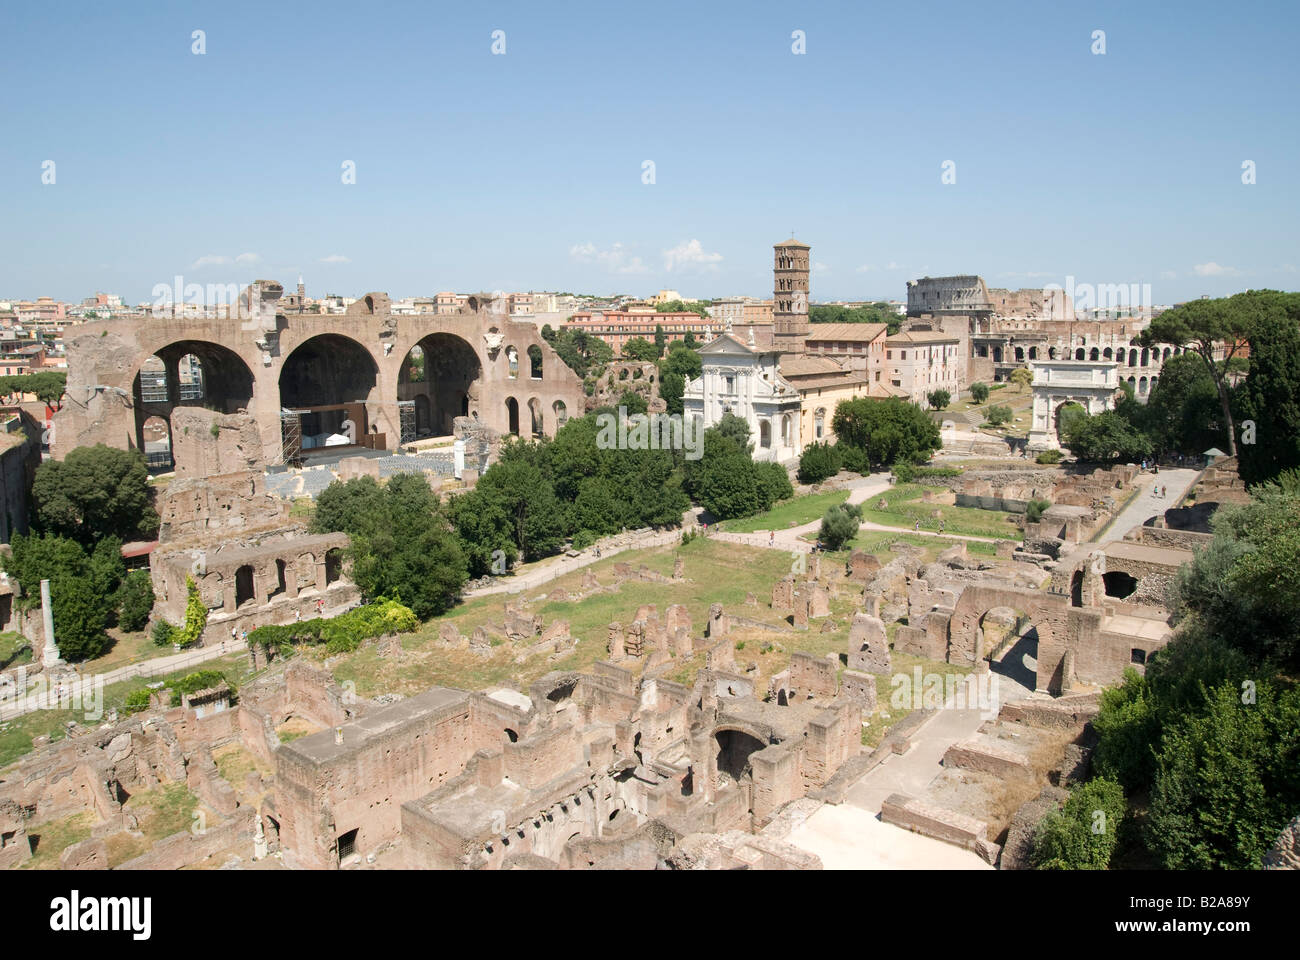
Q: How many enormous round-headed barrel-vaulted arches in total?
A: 3